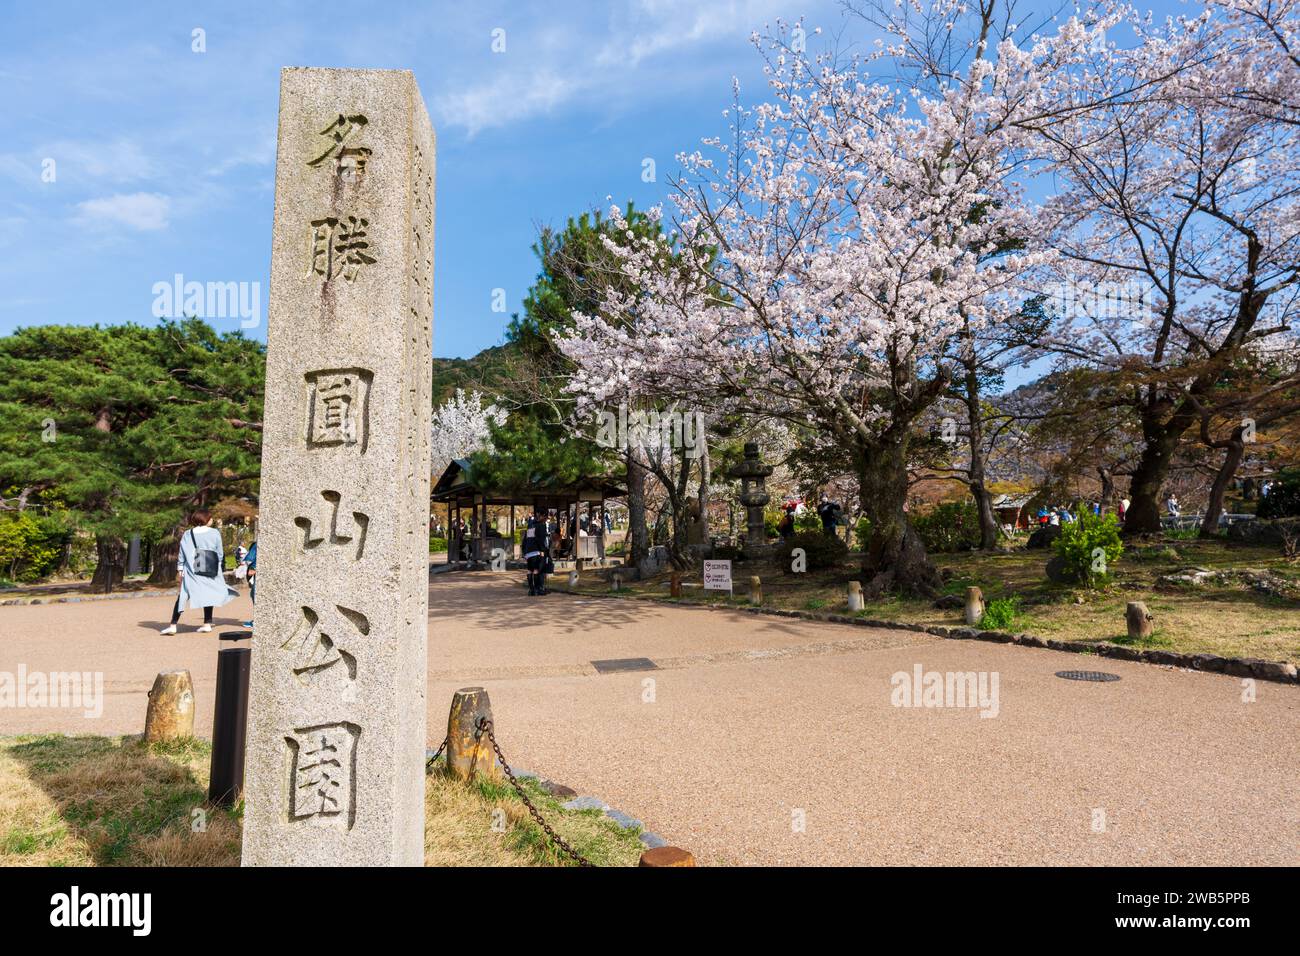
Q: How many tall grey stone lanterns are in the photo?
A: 1